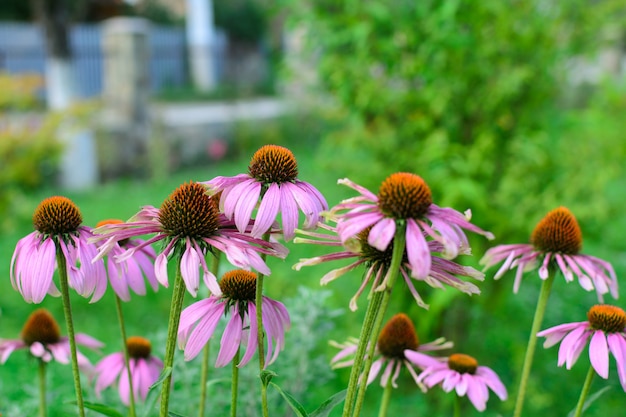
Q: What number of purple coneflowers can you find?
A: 13